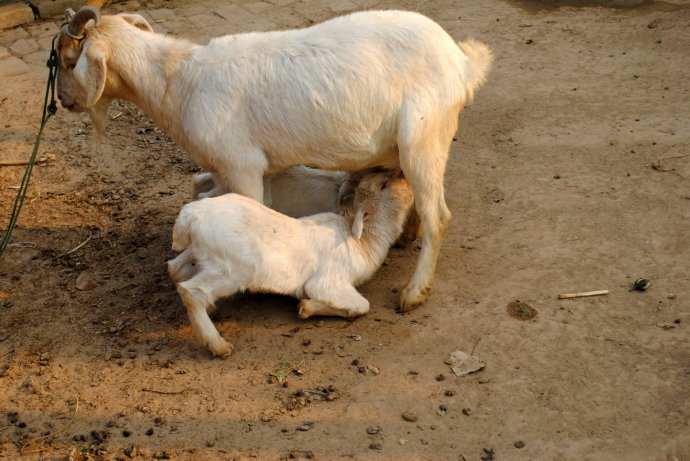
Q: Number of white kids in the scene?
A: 2